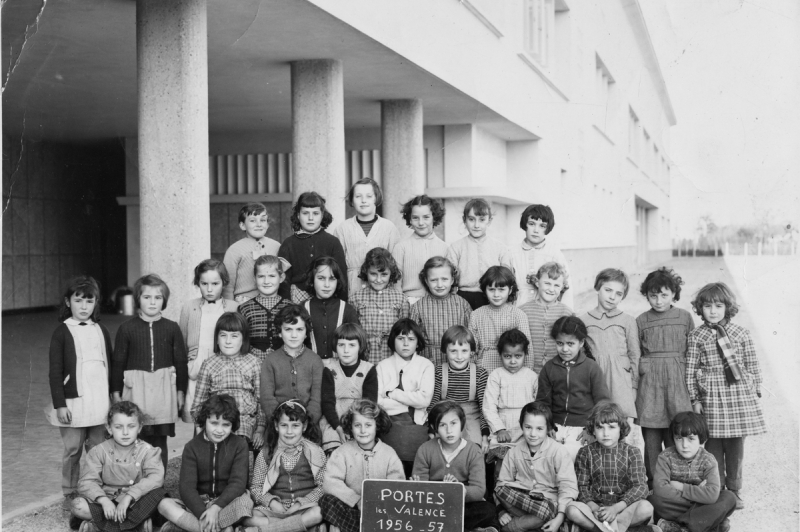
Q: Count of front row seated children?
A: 8